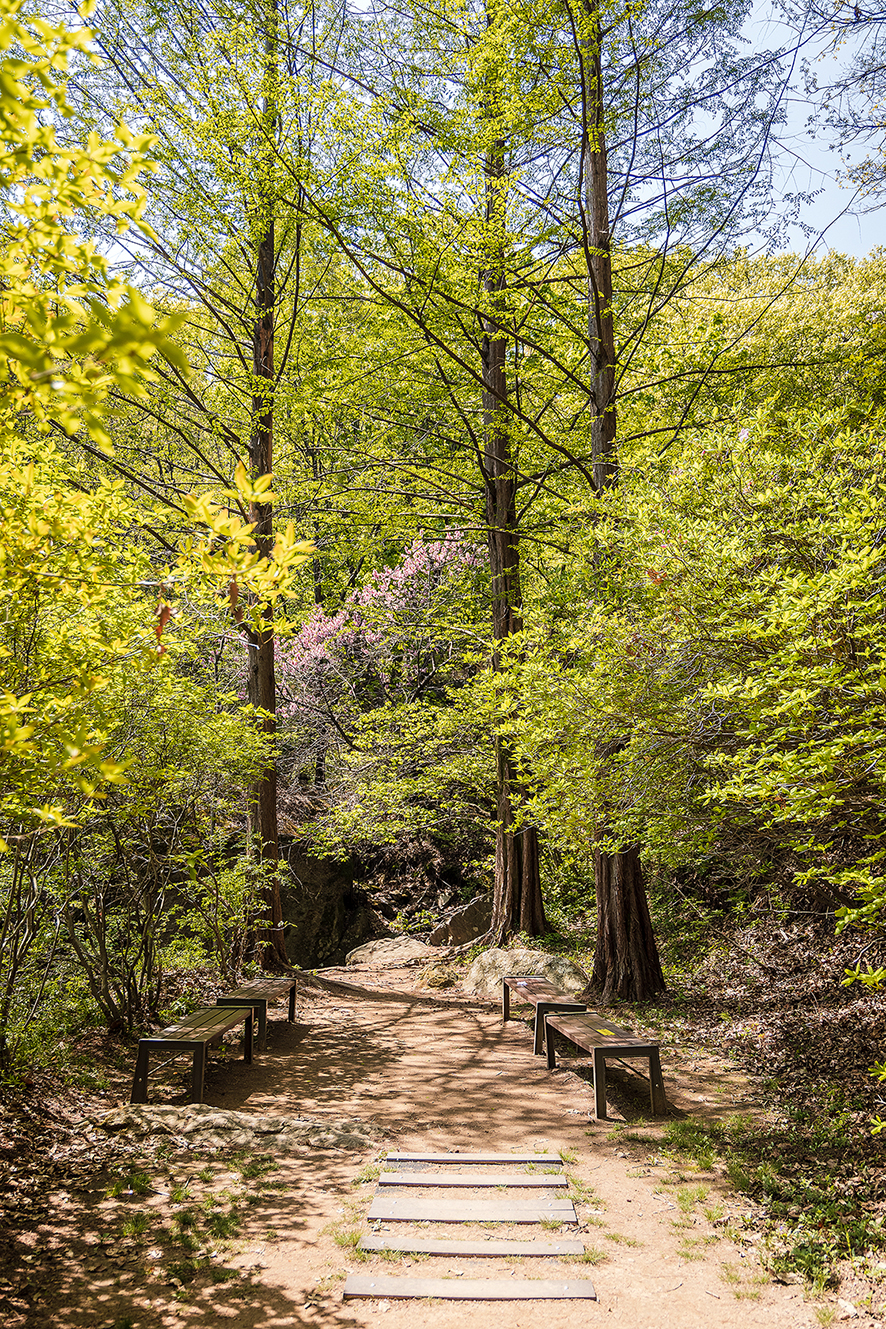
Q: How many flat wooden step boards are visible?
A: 5